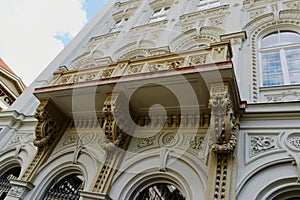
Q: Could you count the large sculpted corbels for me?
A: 3